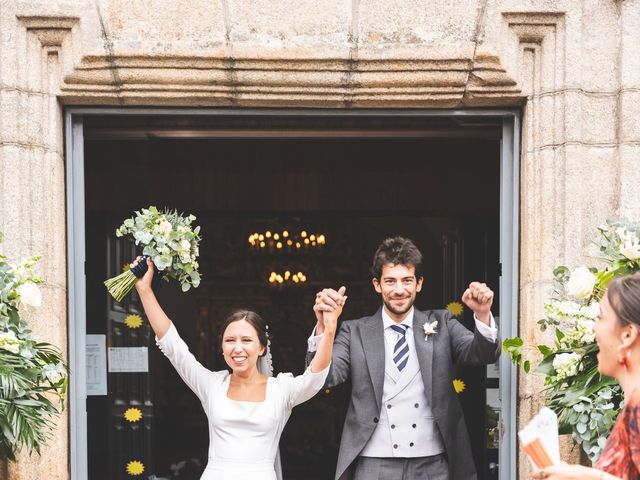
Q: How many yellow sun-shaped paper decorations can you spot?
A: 6